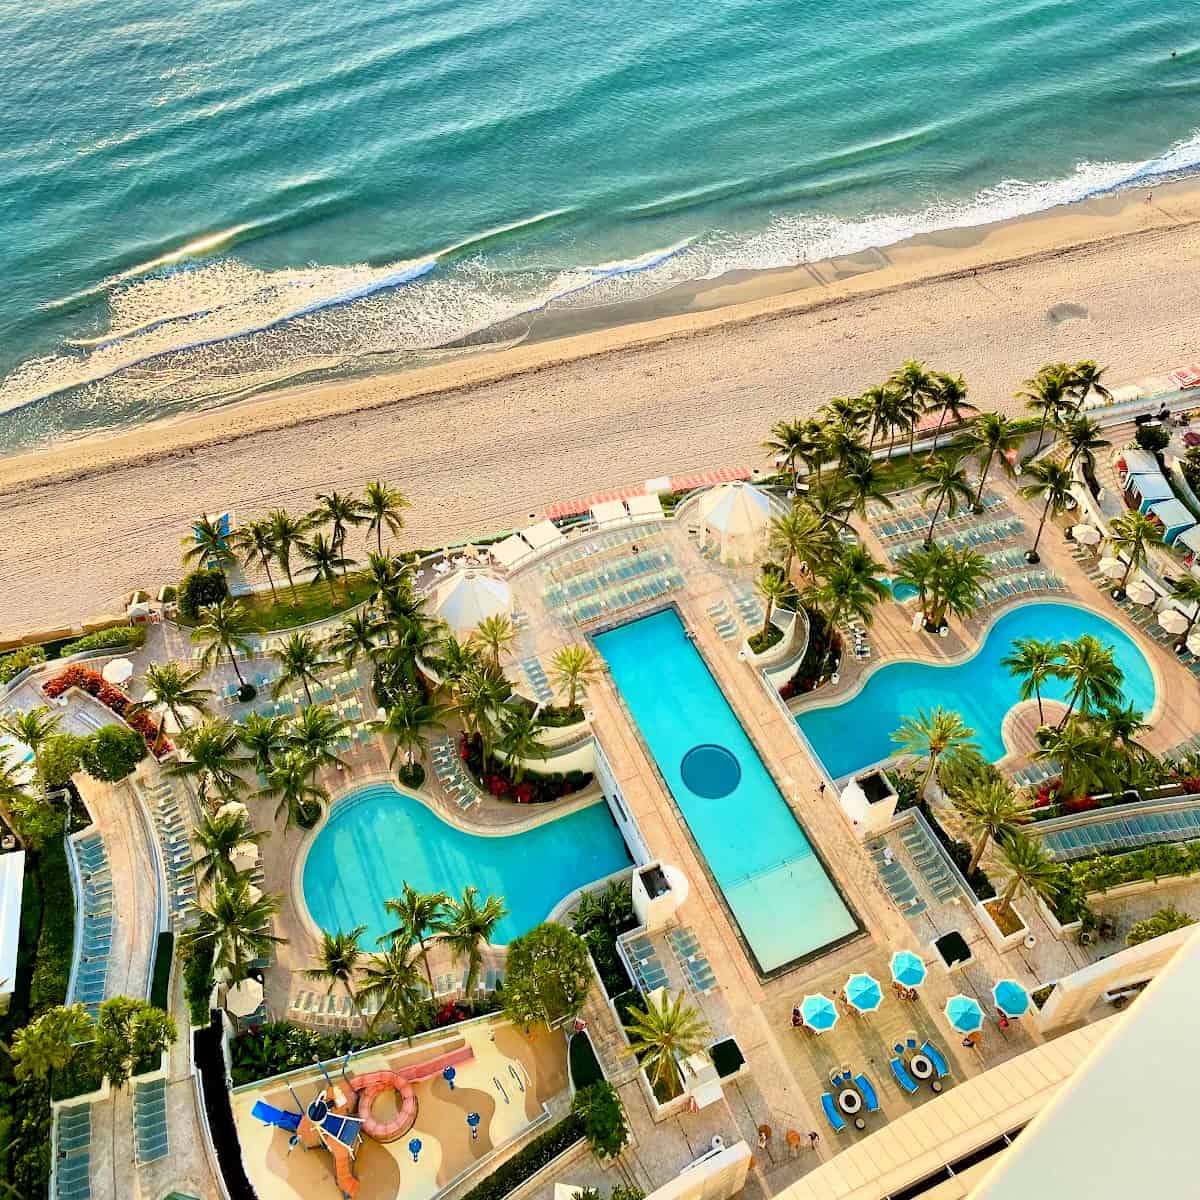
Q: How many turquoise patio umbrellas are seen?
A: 5